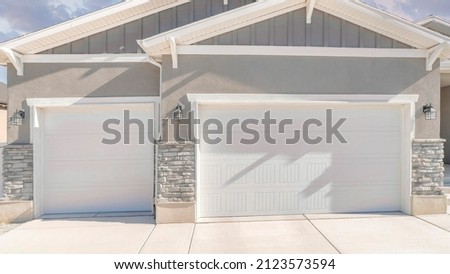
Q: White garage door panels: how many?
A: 2